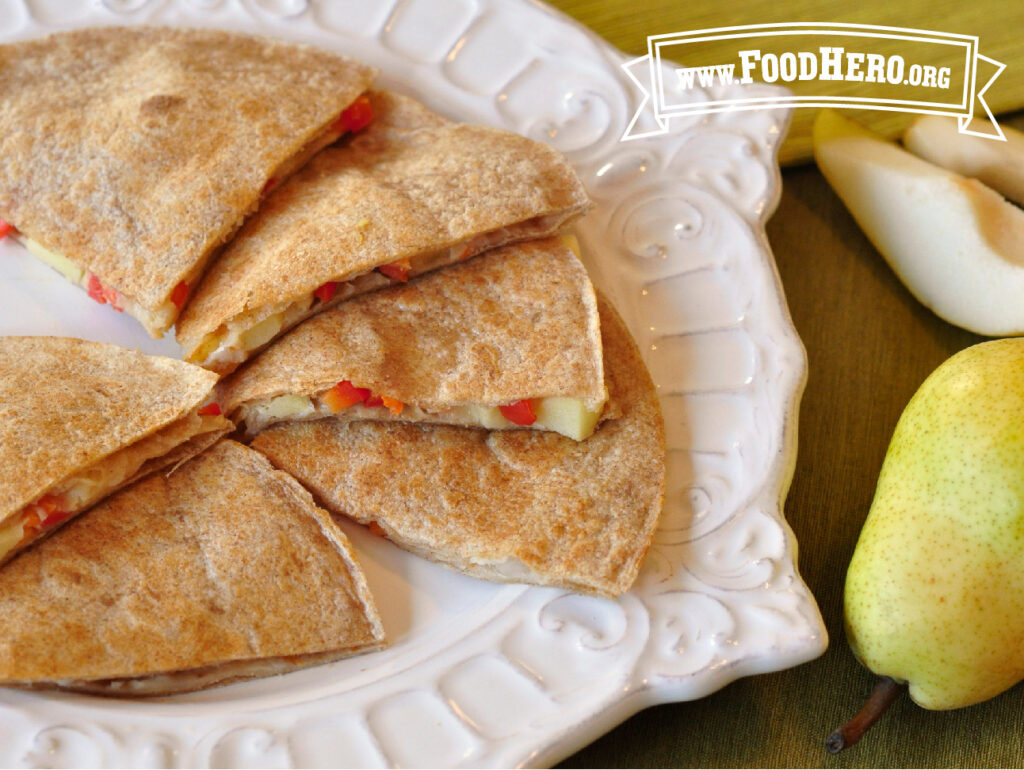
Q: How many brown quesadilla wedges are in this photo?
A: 6